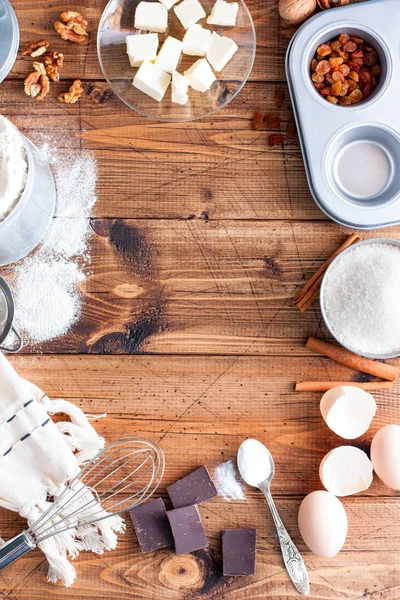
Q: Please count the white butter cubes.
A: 11